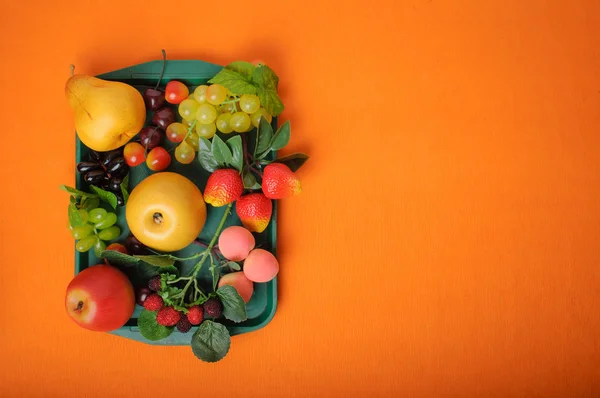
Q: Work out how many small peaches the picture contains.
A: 3